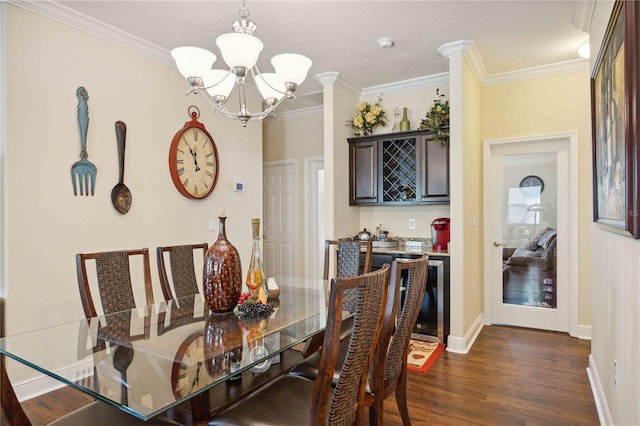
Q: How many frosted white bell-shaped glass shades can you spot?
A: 5